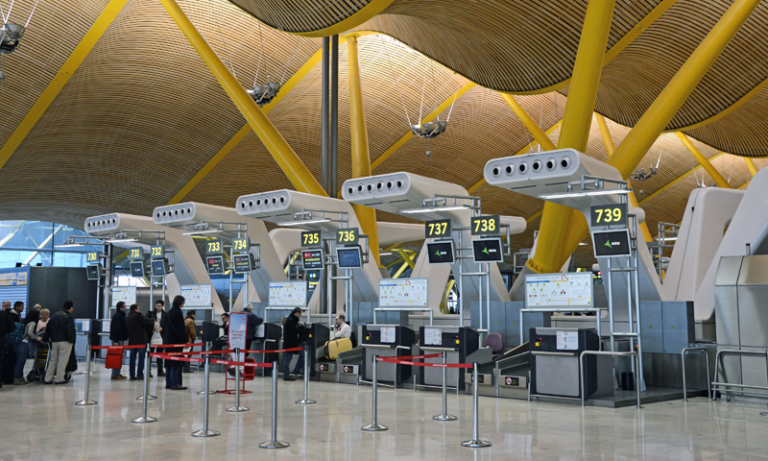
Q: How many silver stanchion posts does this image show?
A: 11